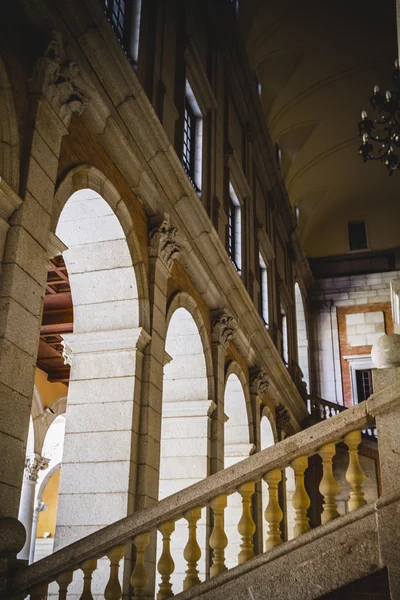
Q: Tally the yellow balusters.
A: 13